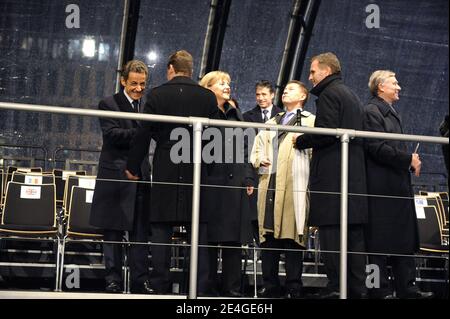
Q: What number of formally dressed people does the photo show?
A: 7